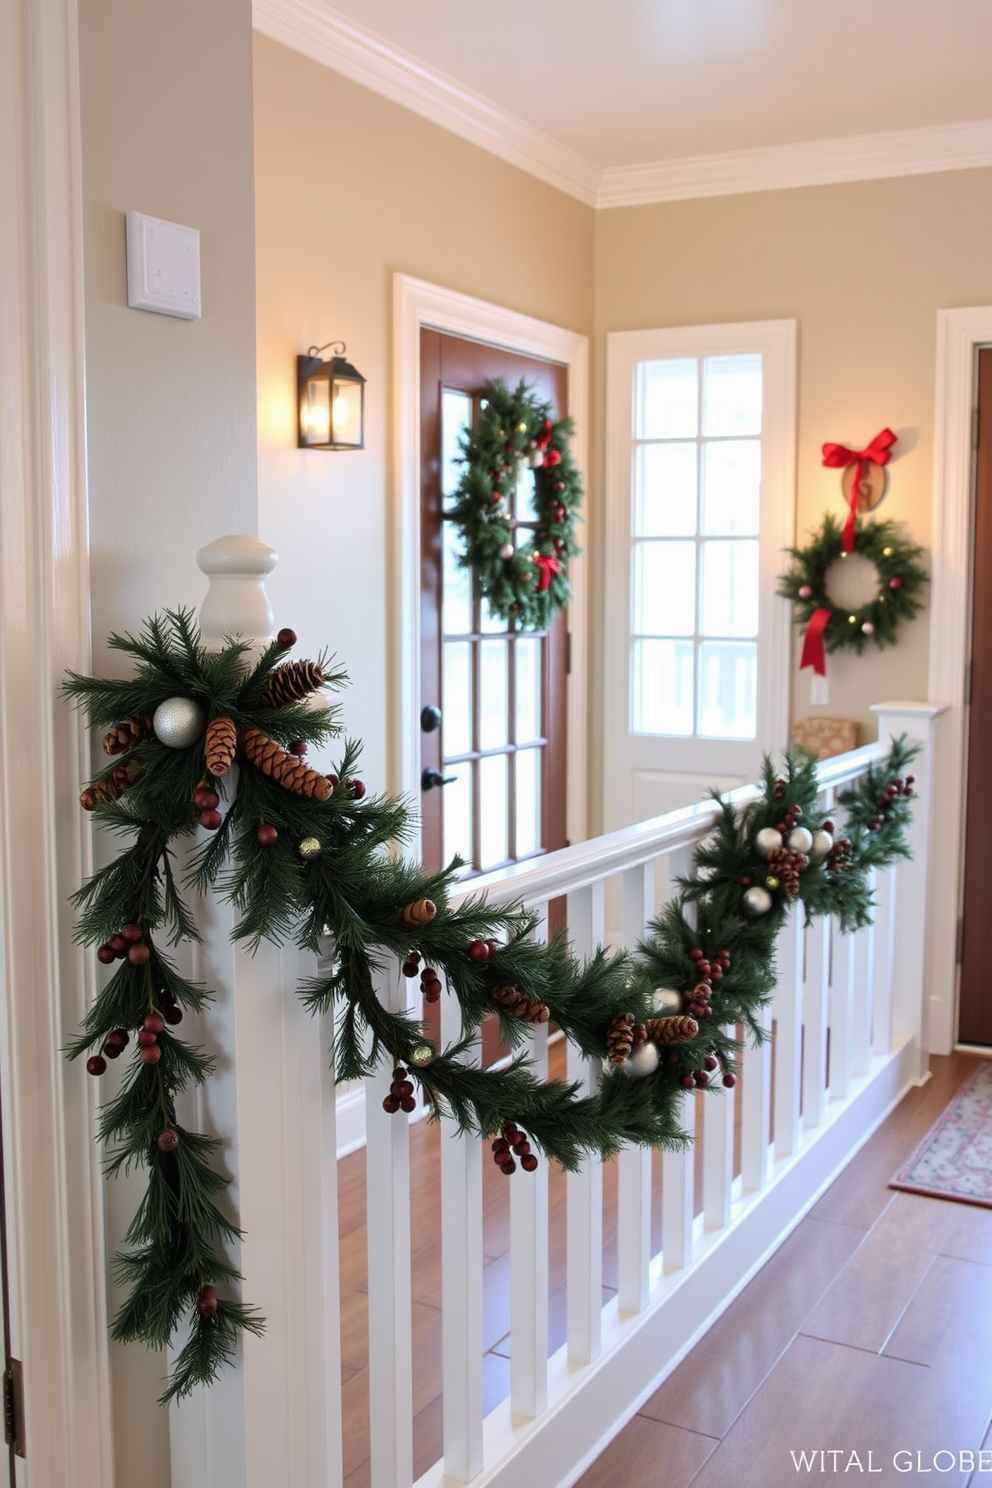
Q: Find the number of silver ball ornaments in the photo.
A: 7